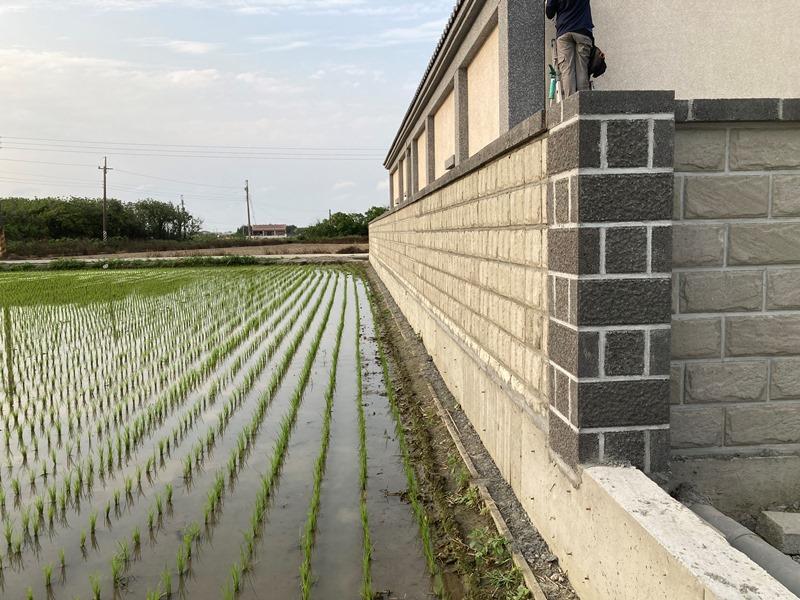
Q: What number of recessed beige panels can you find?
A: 5